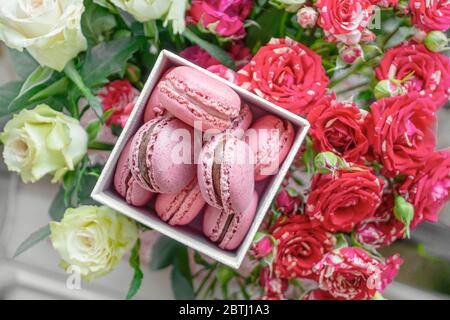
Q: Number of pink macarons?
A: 9